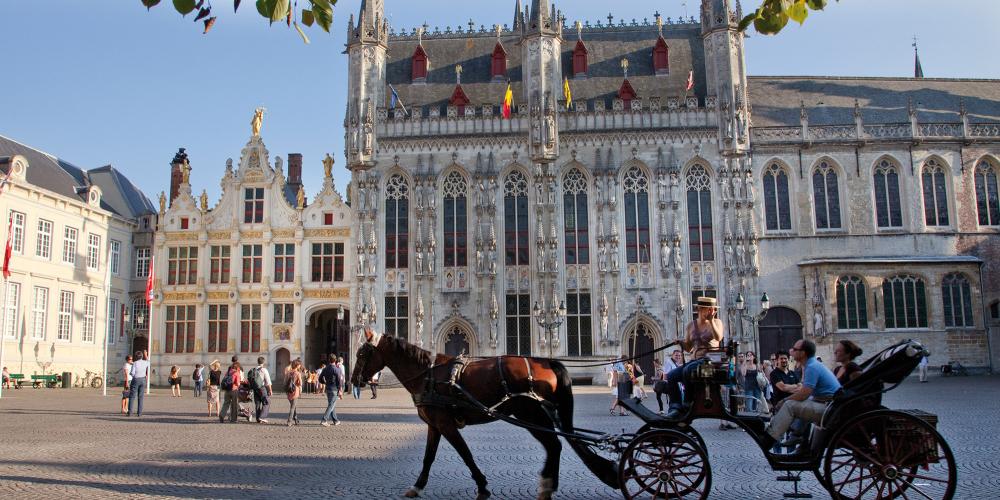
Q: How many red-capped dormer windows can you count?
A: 6